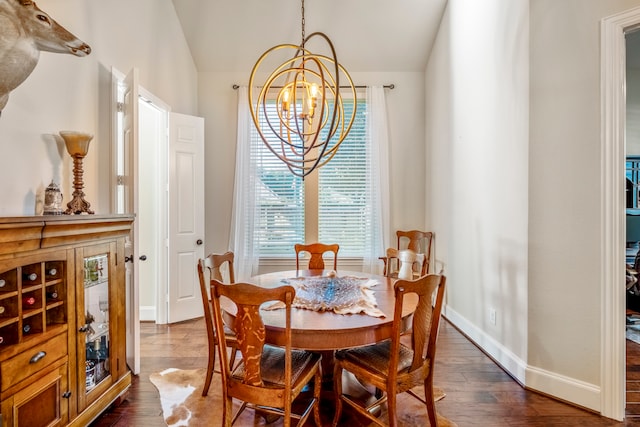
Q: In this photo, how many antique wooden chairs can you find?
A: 6